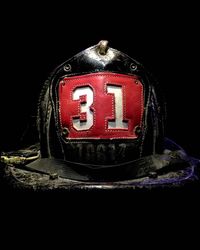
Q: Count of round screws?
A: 6